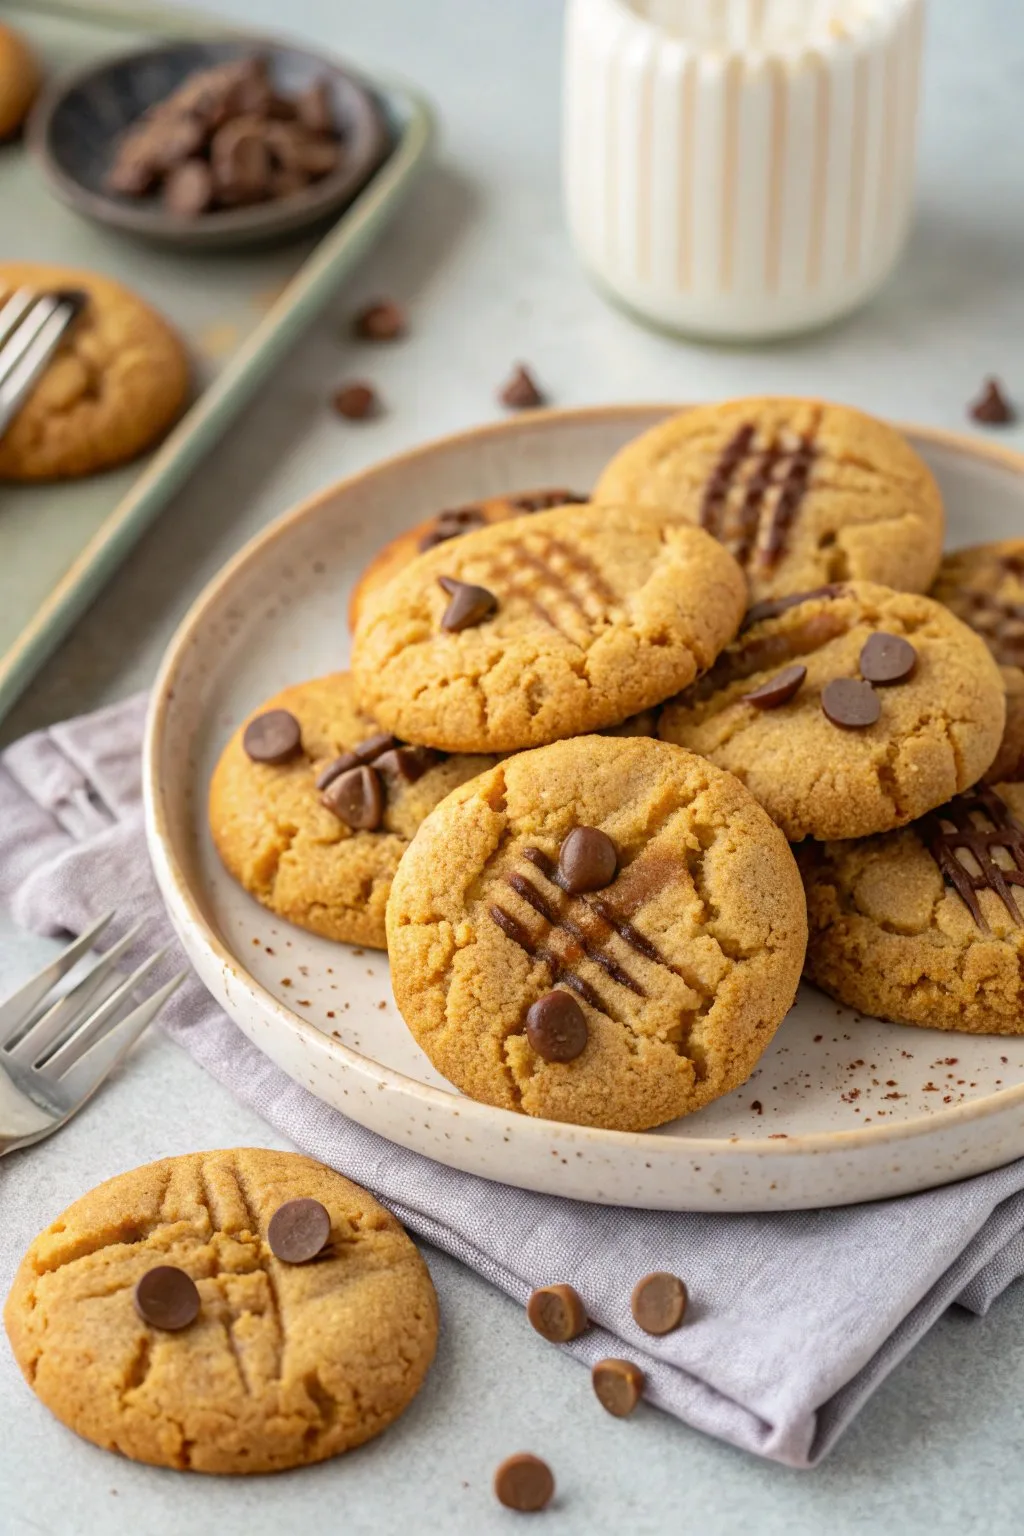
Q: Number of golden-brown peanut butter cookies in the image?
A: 11